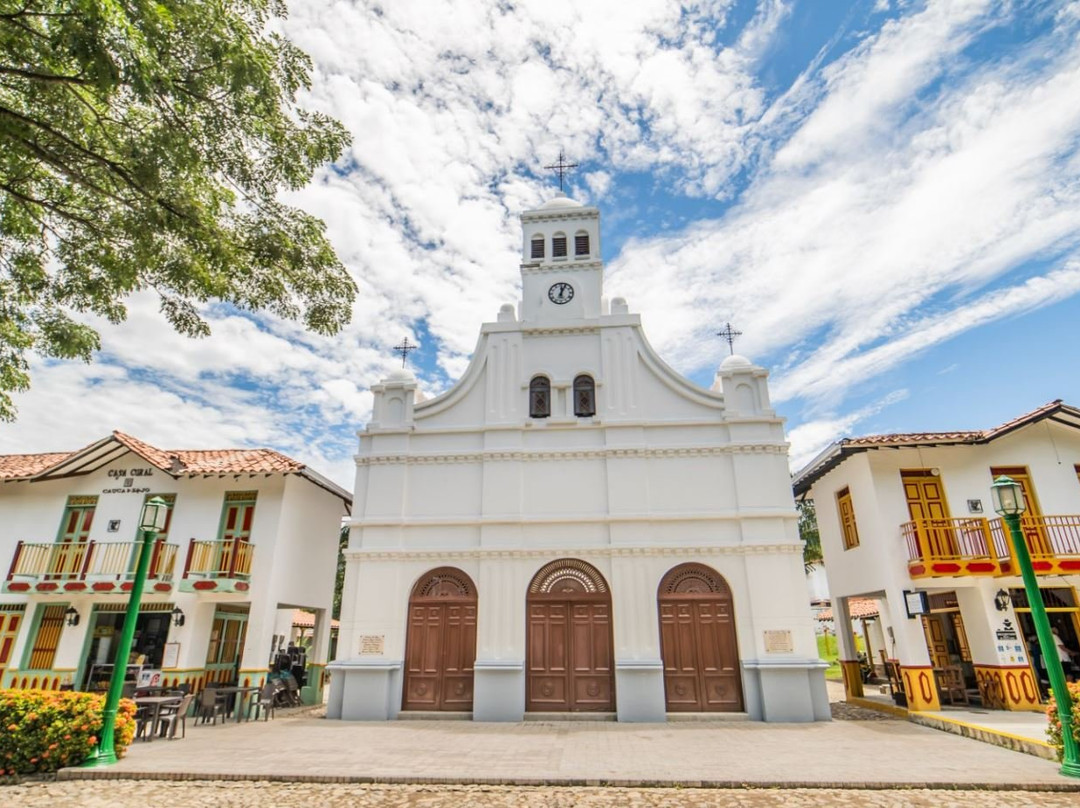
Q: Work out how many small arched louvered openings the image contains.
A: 3